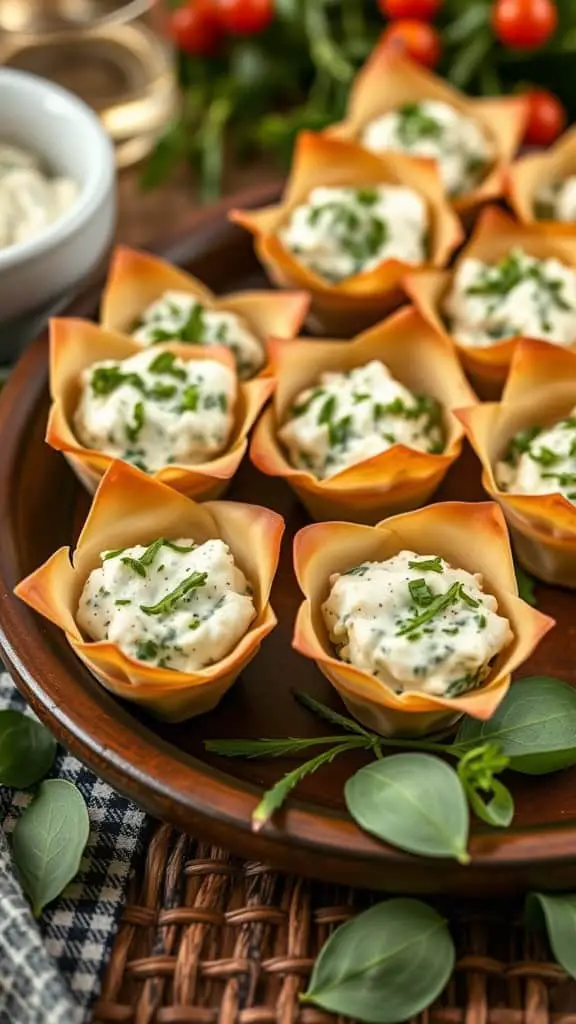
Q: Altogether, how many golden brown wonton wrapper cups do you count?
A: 10